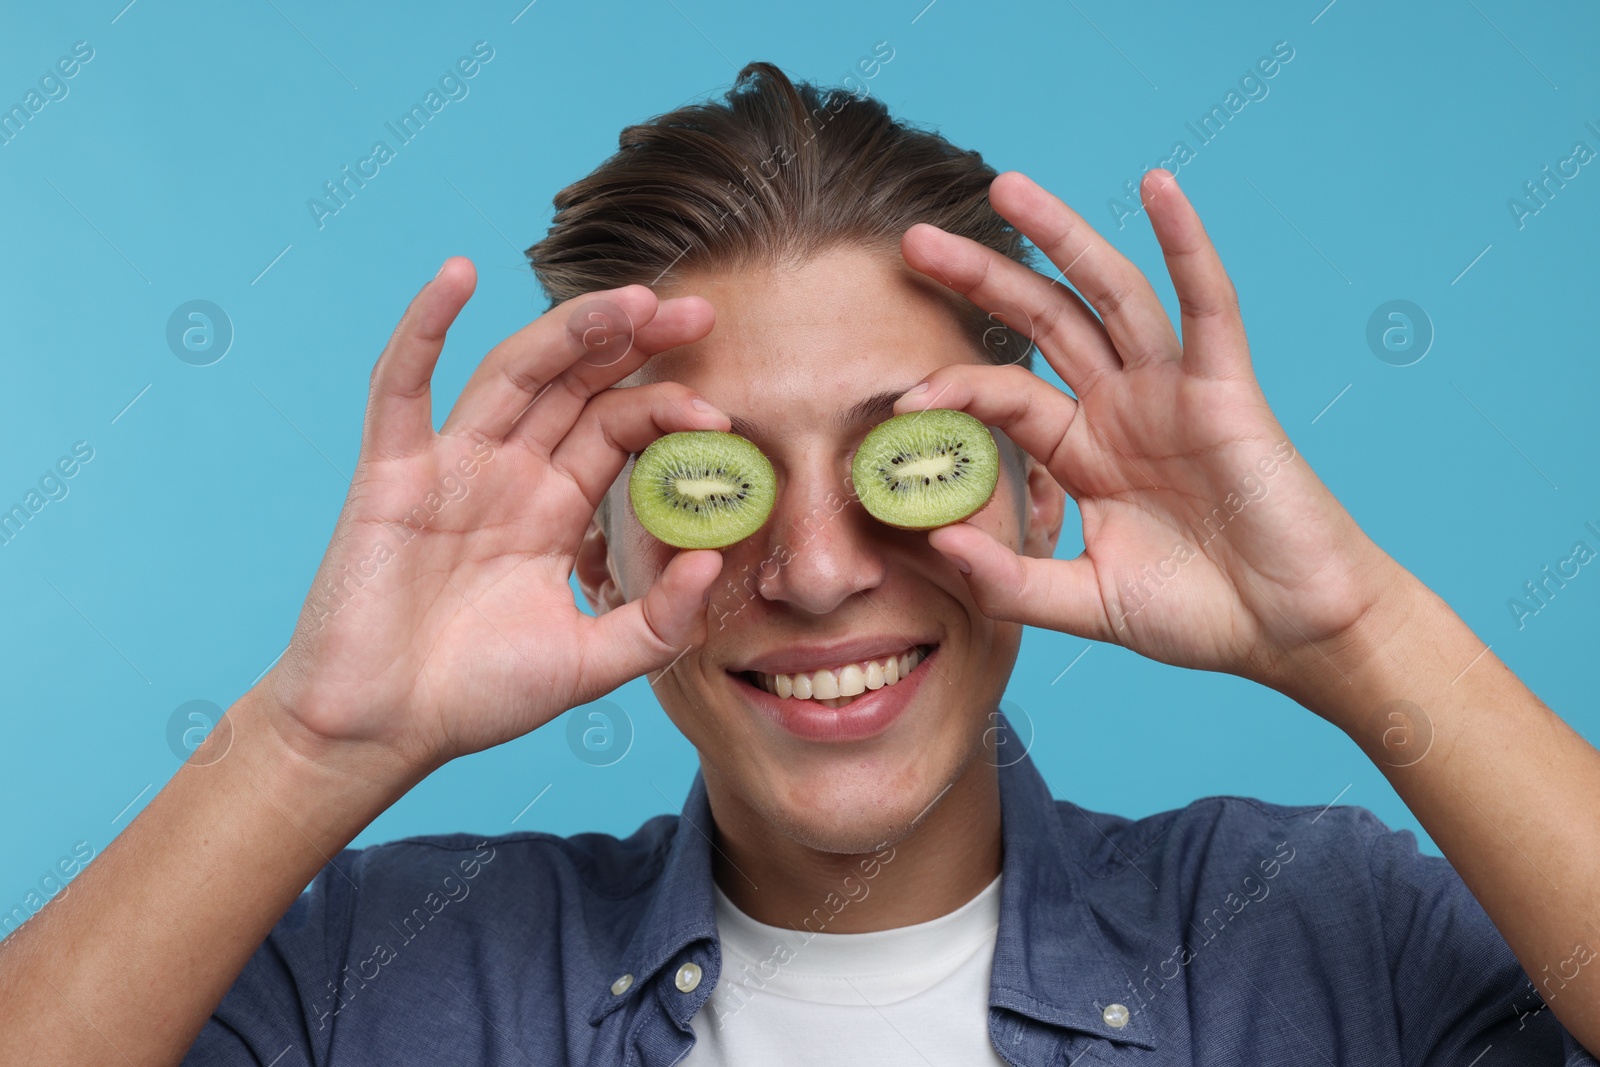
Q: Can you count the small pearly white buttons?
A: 3